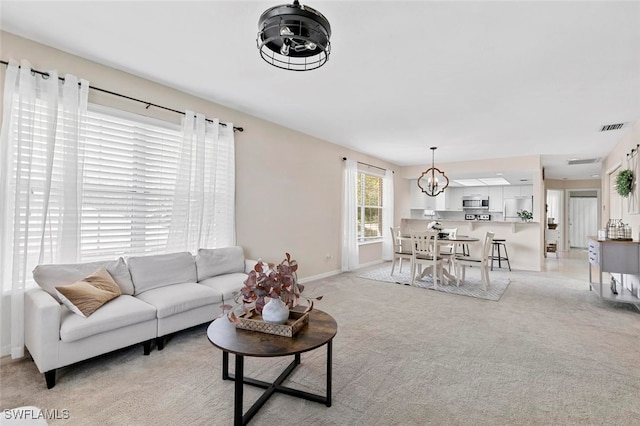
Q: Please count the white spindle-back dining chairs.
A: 4